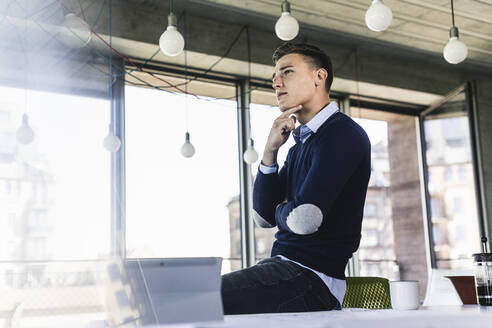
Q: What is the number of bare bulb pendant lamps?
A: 9